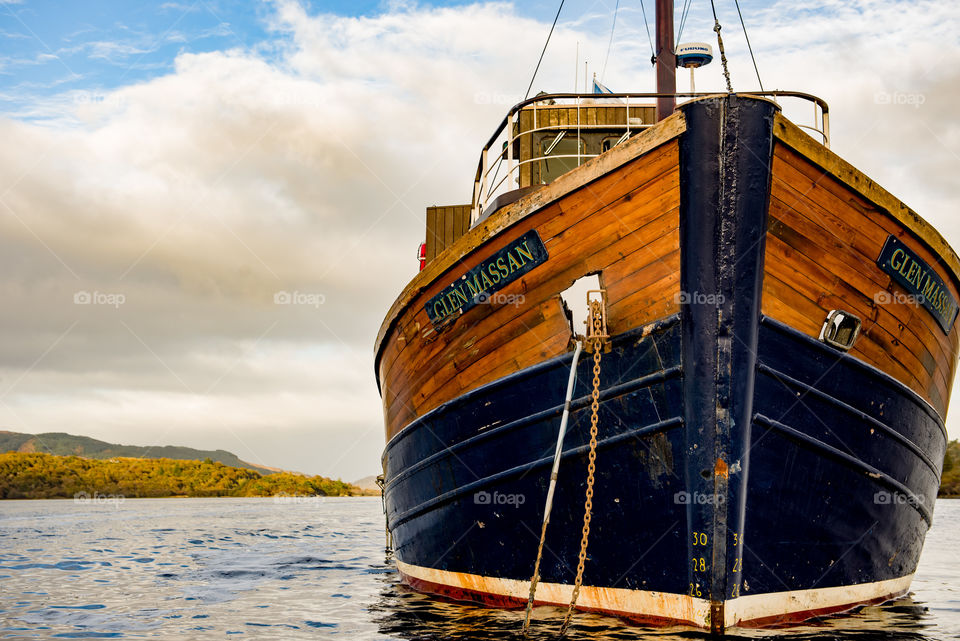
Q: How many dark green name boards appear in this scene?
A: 2